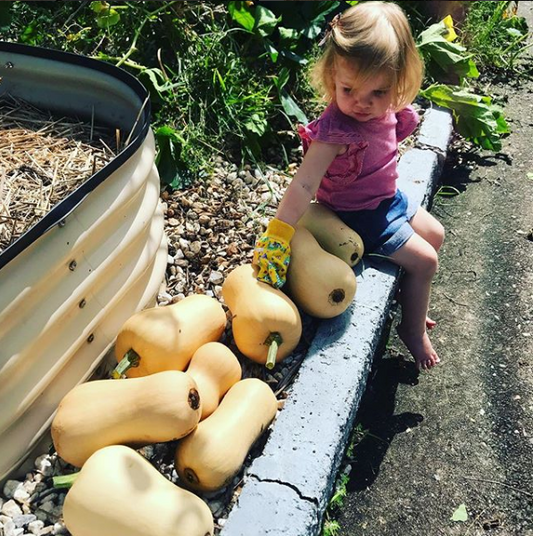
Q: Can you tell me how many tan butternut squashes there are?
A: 8